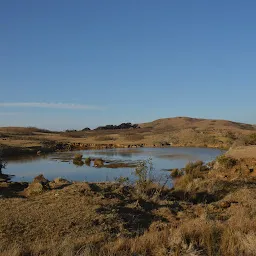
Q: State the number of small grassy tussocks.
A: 3